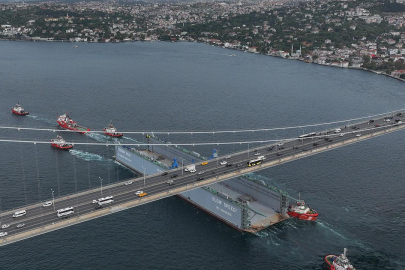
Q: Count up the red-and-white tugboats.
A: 6